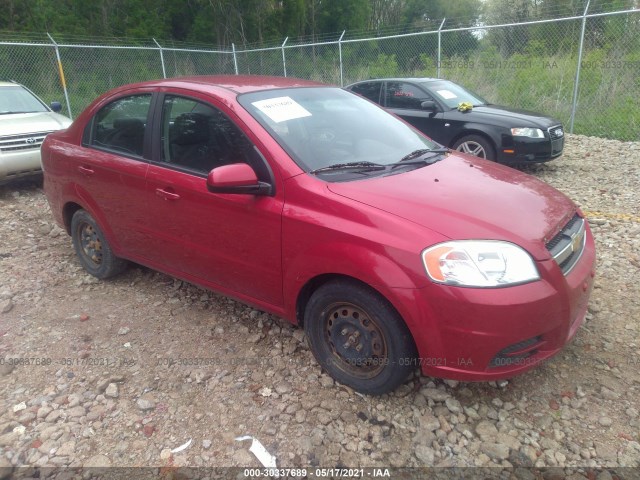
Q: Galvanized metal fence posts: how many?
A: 7